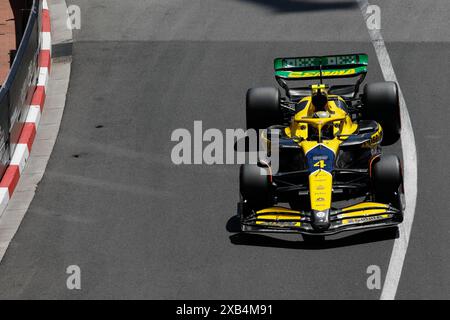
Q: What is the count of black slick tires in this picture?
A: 4